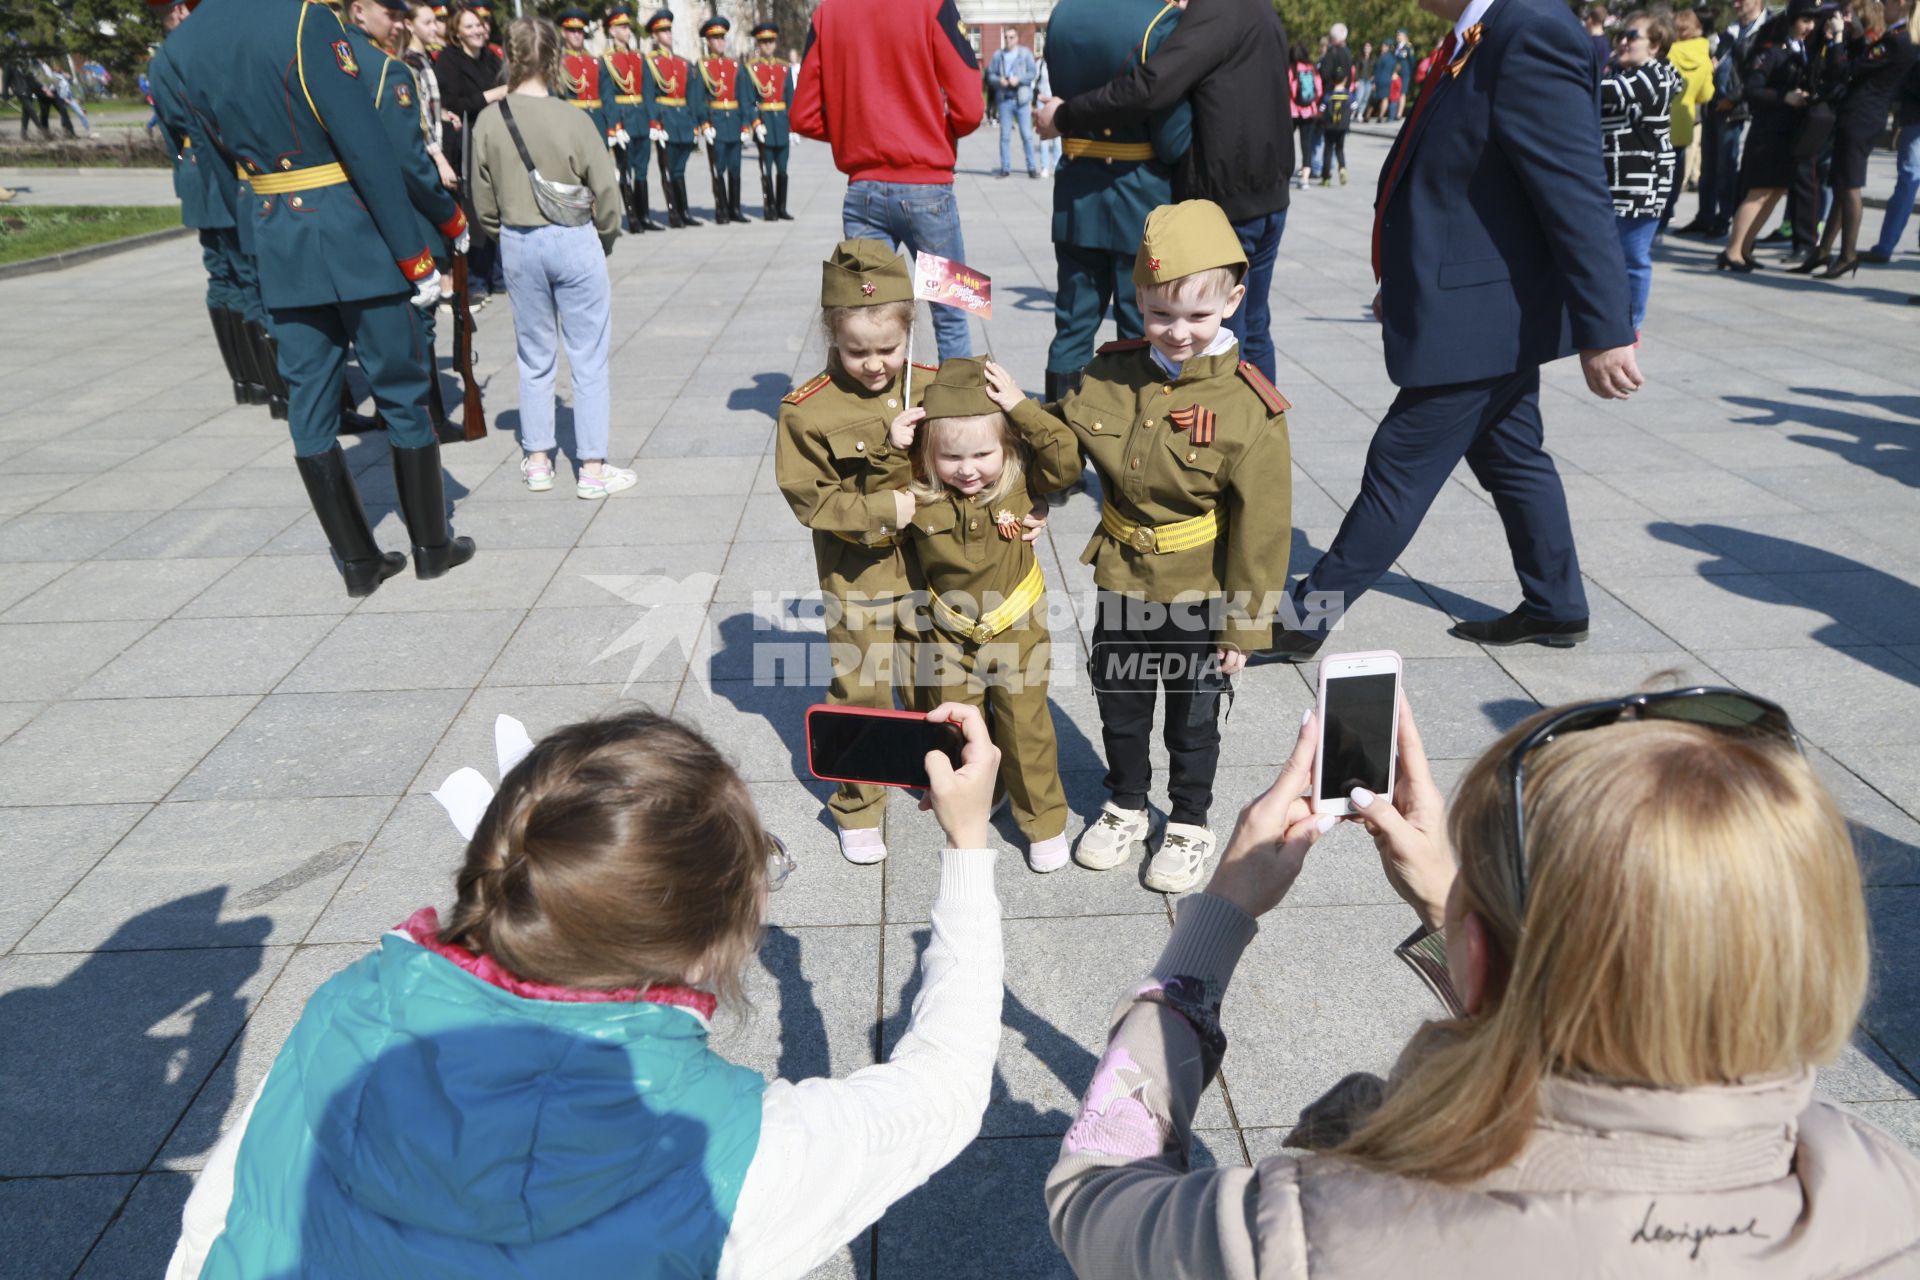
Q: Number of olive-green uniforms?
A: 3